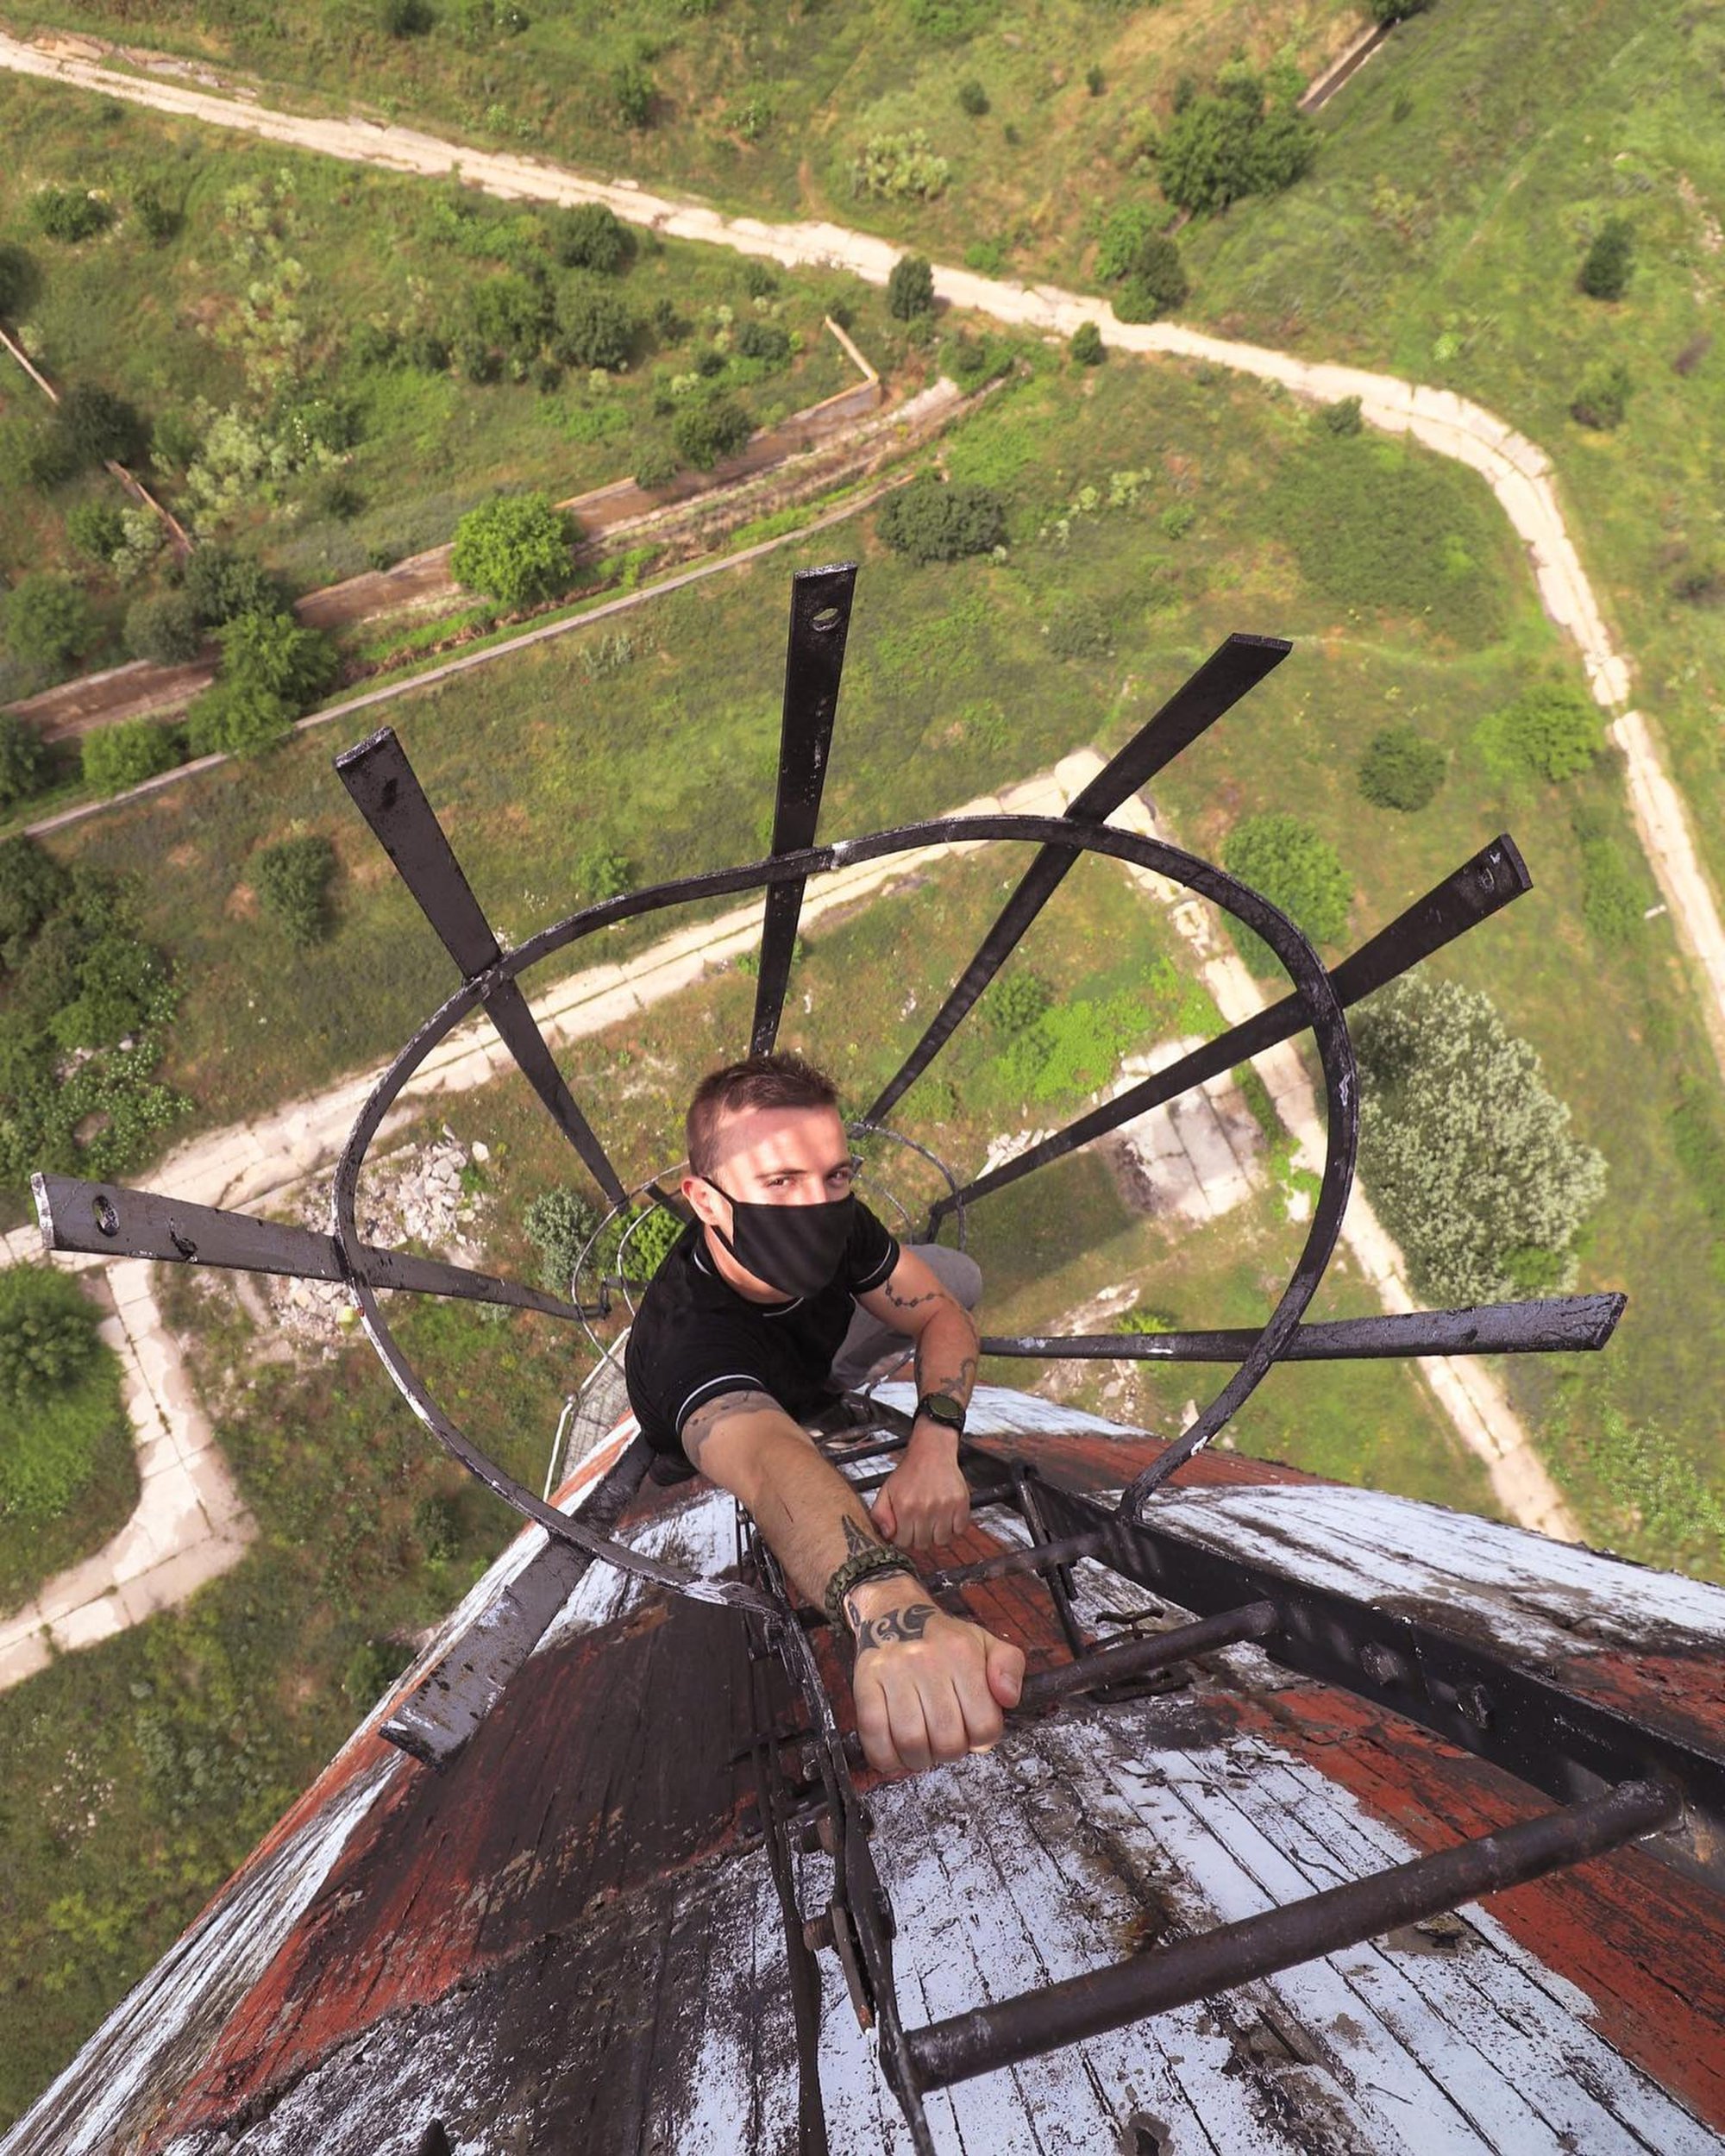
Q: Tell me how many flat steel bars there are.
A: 7